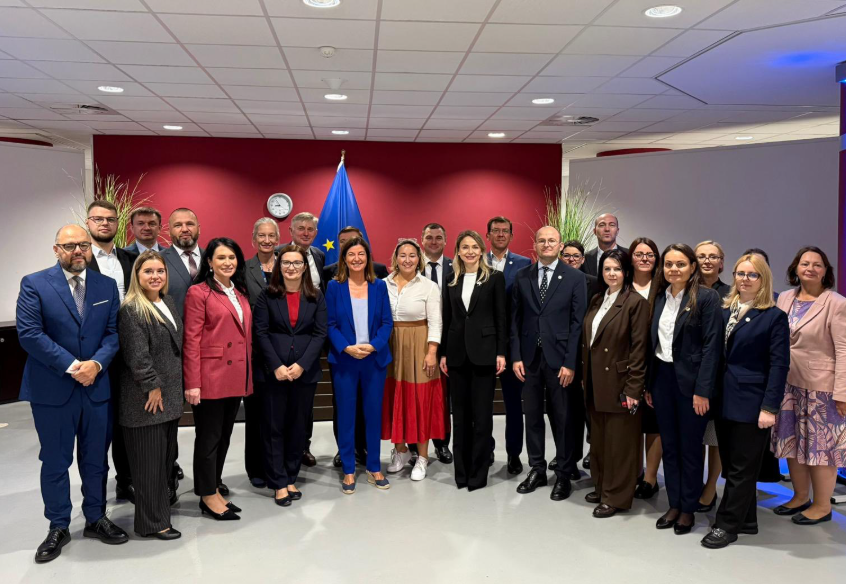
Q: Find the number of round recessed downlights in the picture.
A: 9